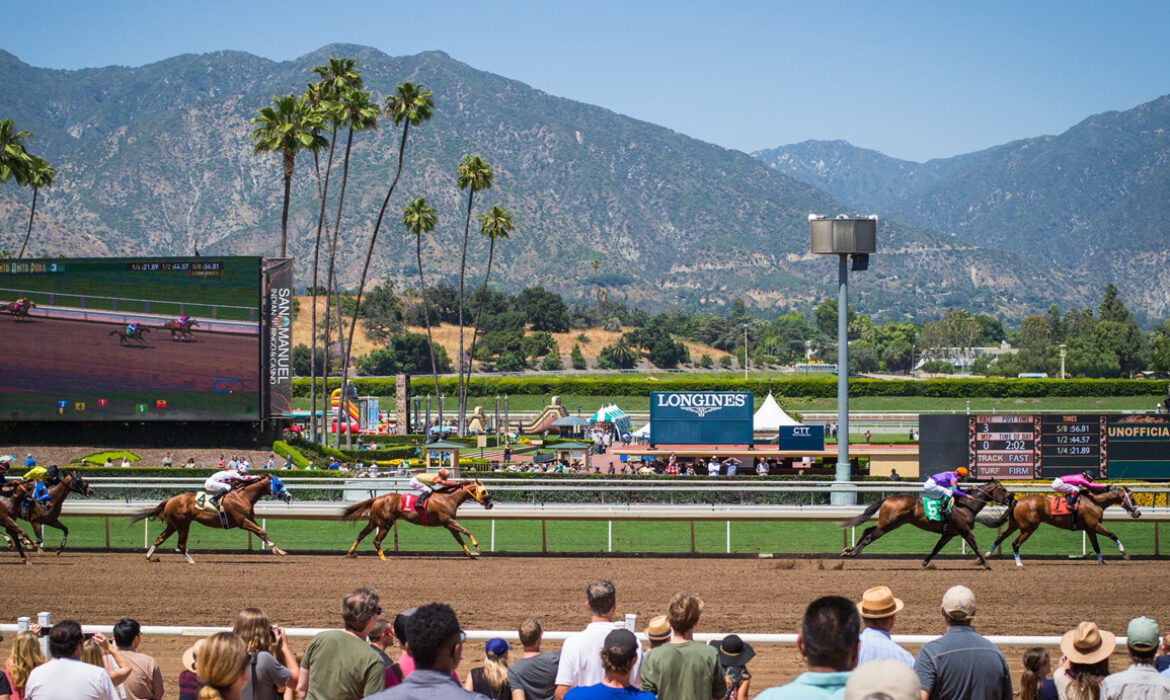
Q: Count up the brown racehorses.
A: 6